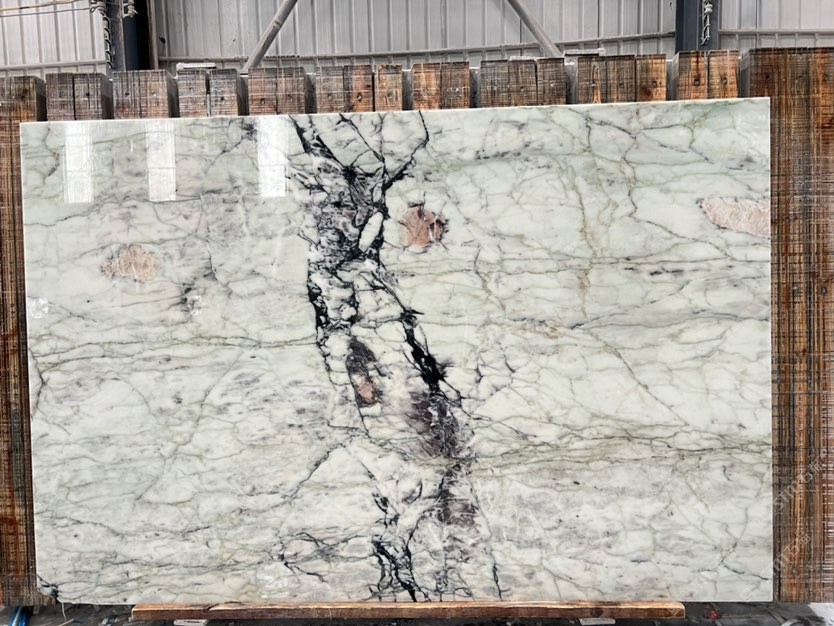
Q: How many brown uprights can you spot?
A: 11